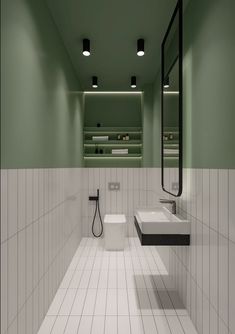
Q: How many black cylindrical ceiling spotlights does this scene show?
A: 4